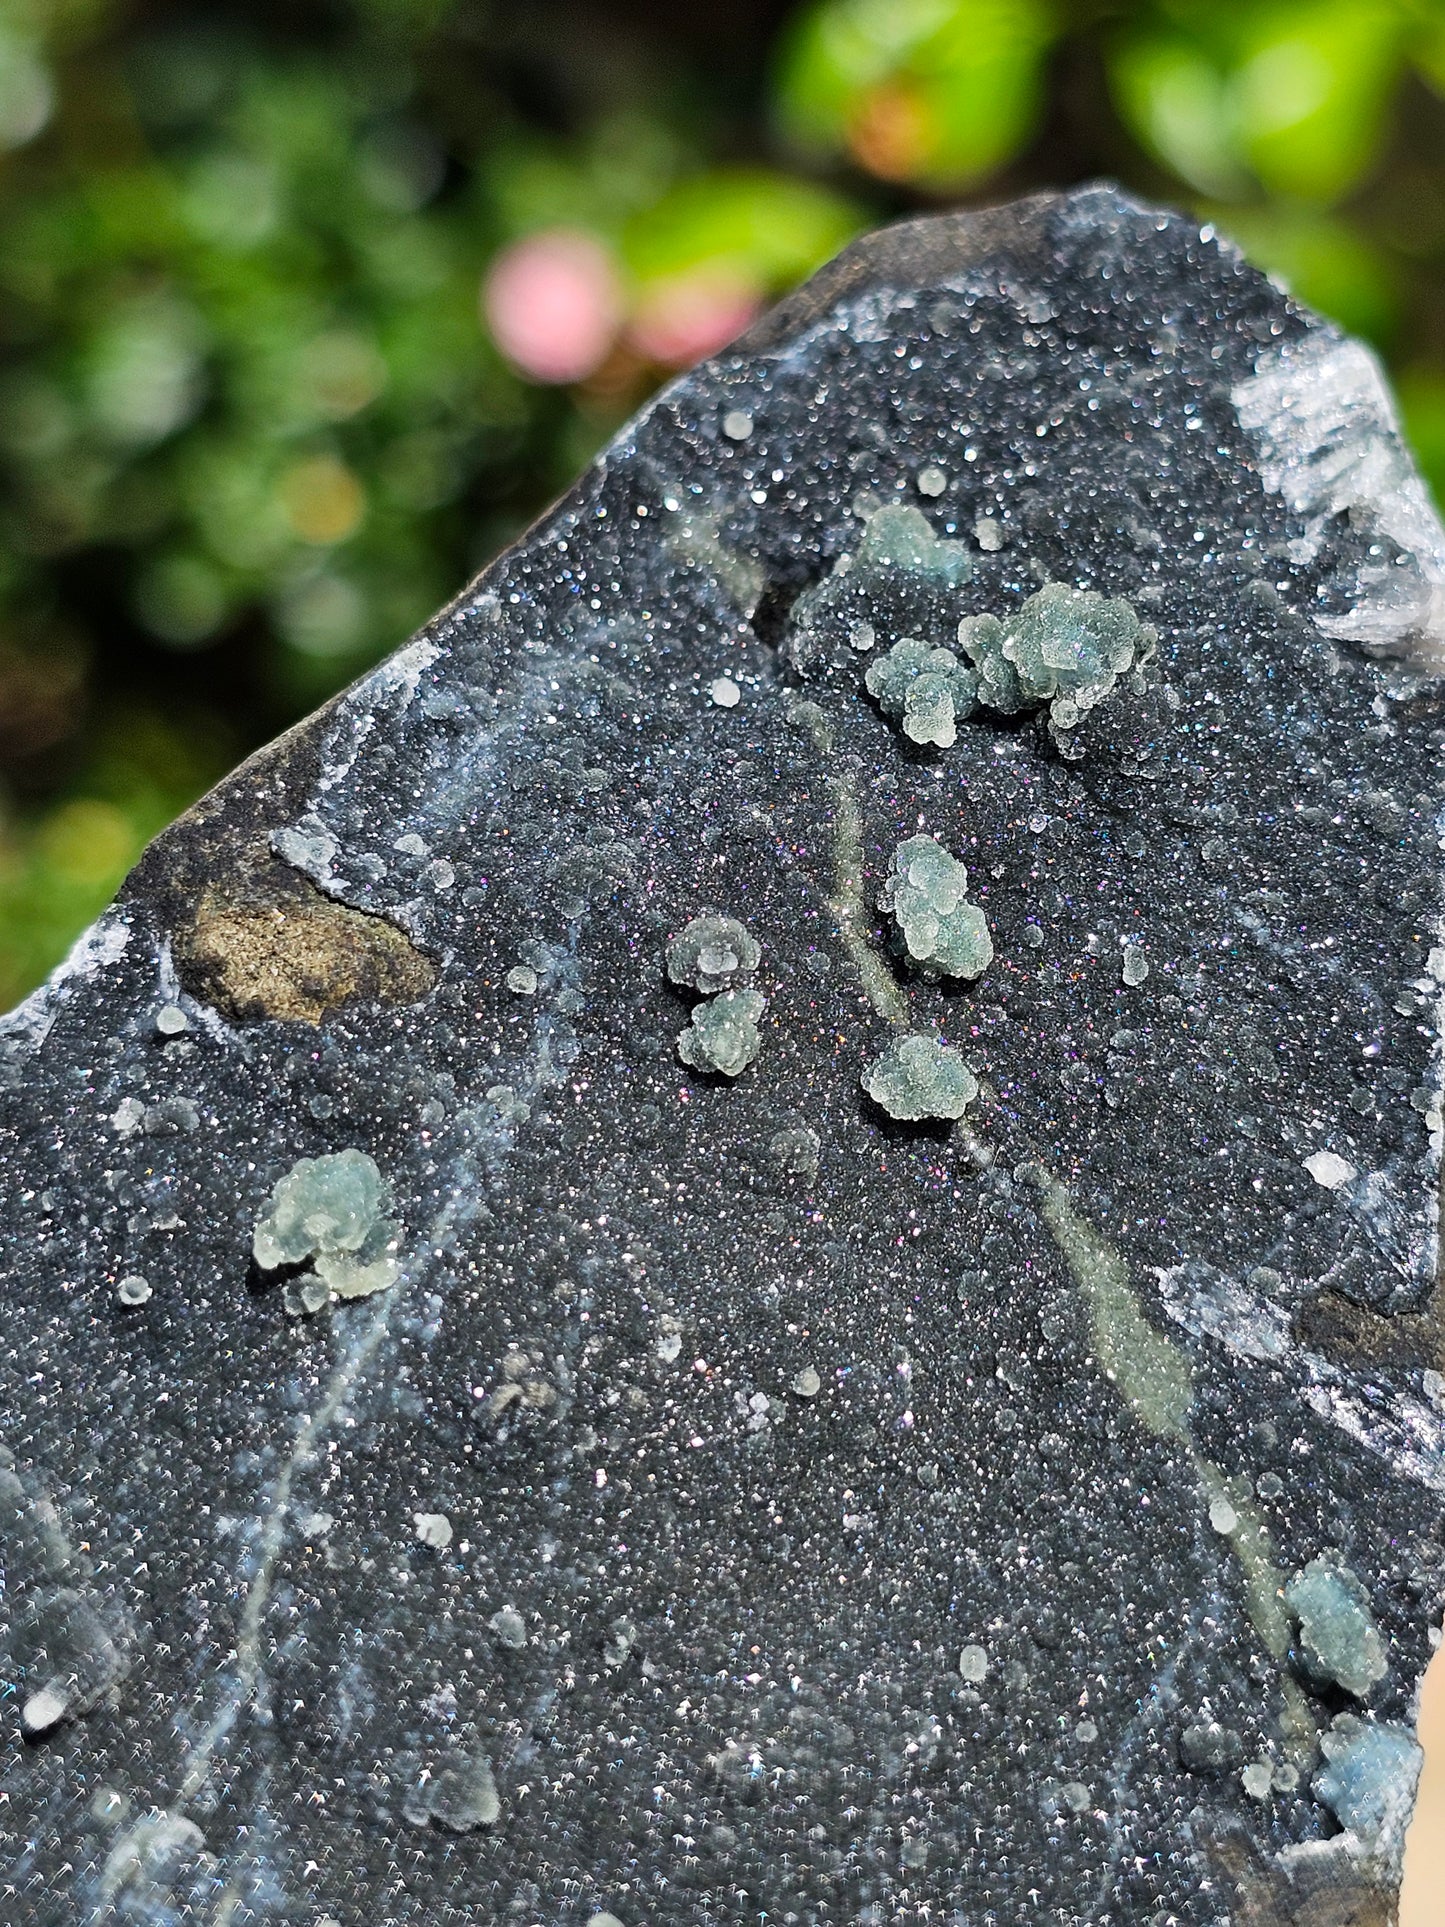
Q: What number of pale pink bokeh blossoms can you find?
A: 2